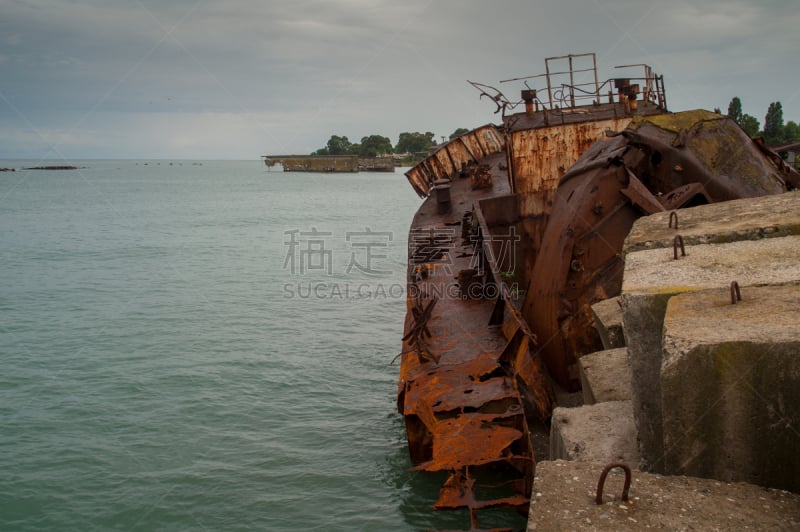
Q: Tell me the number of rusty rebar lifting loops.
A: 4